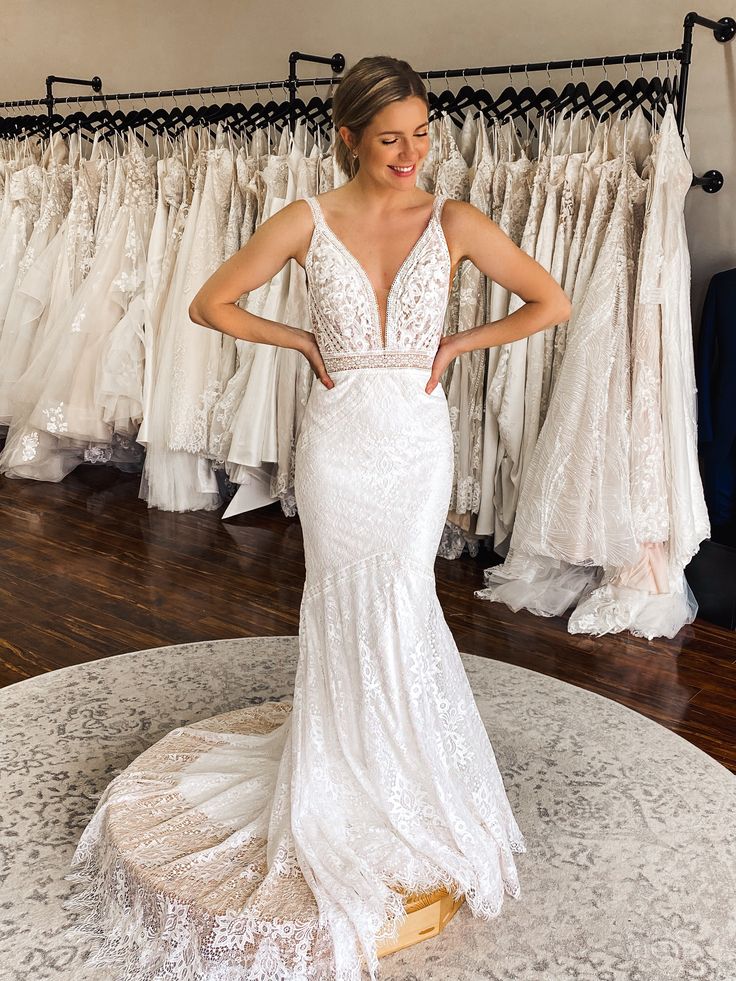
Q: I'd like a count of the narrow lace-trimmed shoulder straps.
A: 2